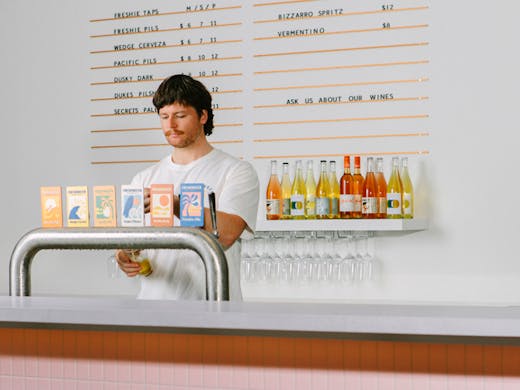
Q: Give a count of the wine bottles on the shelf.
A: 12